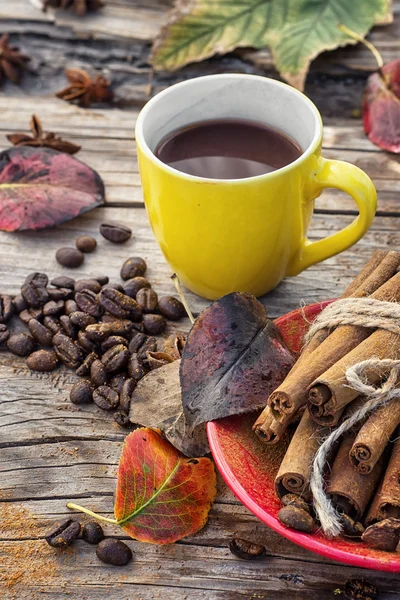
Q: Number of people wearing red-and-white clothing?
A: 0